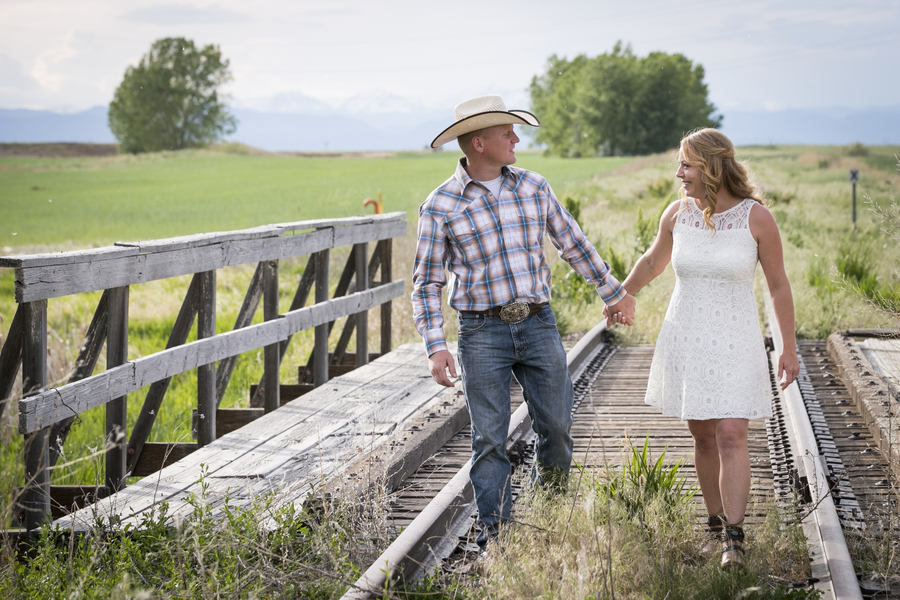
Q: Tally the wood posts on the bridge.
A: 7